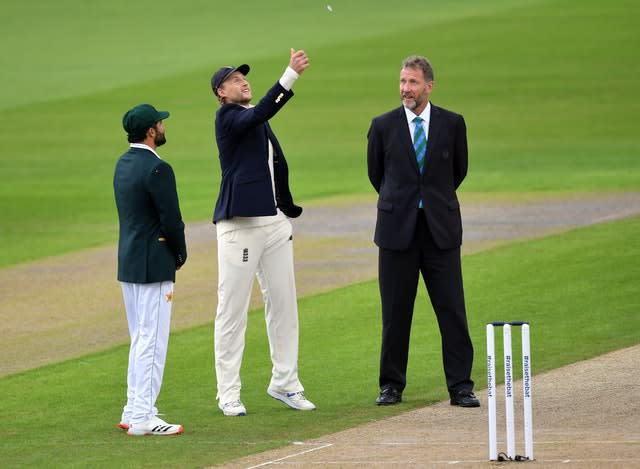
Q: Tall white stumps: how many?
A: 3